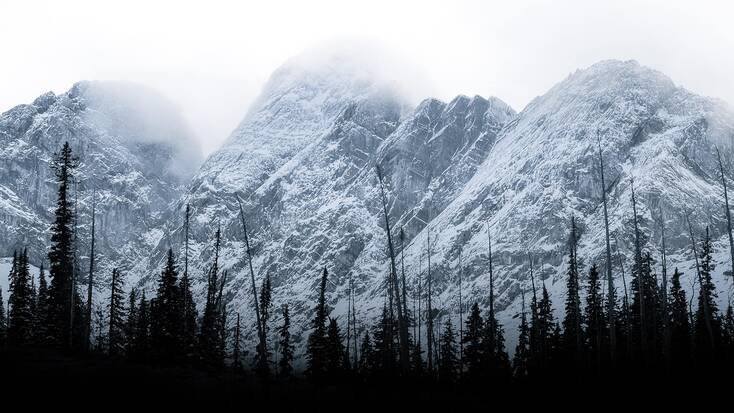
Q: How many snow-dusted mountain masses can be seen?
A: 3